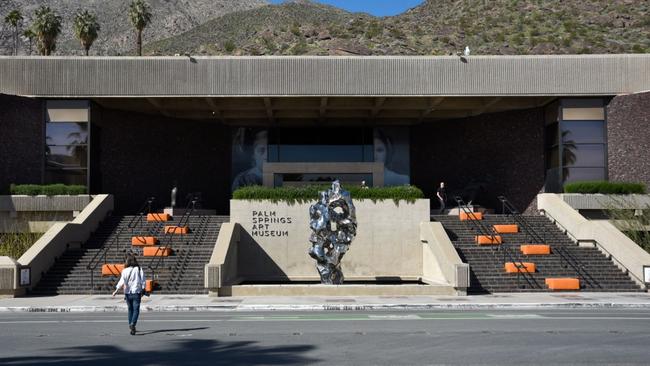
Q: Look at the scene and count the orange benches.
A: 12